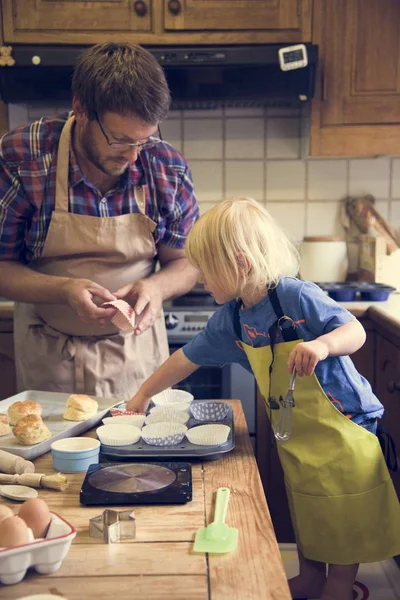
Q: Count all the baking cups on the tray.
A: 9